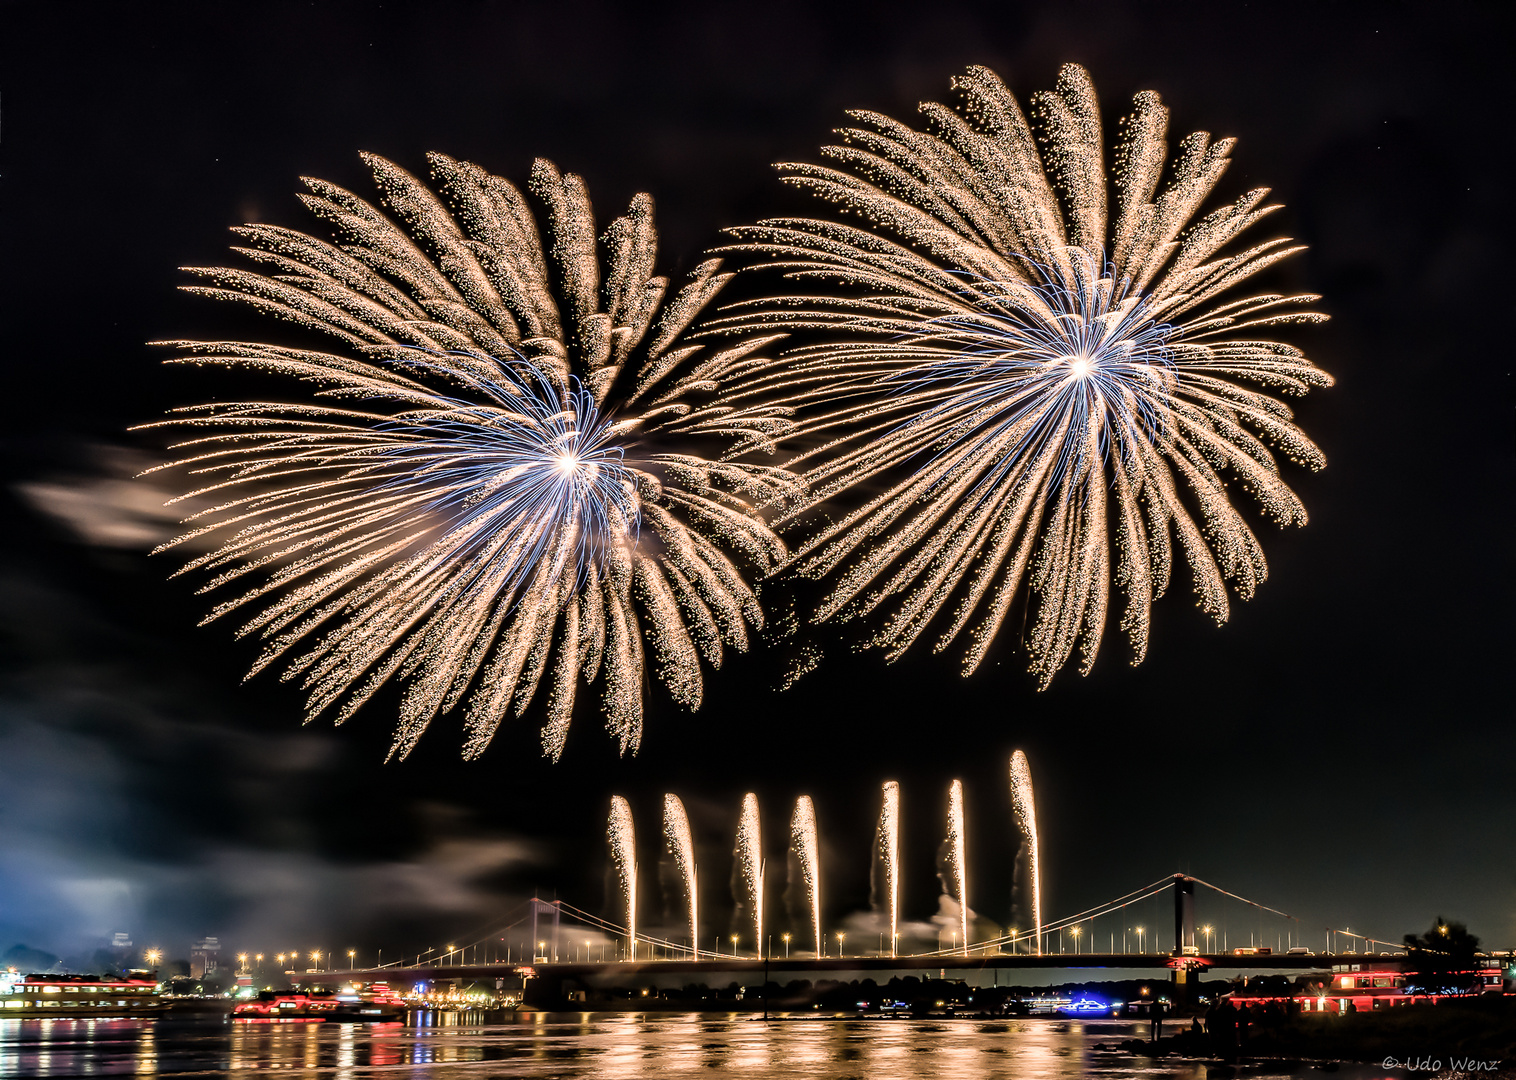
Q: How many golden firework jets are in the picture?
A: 7